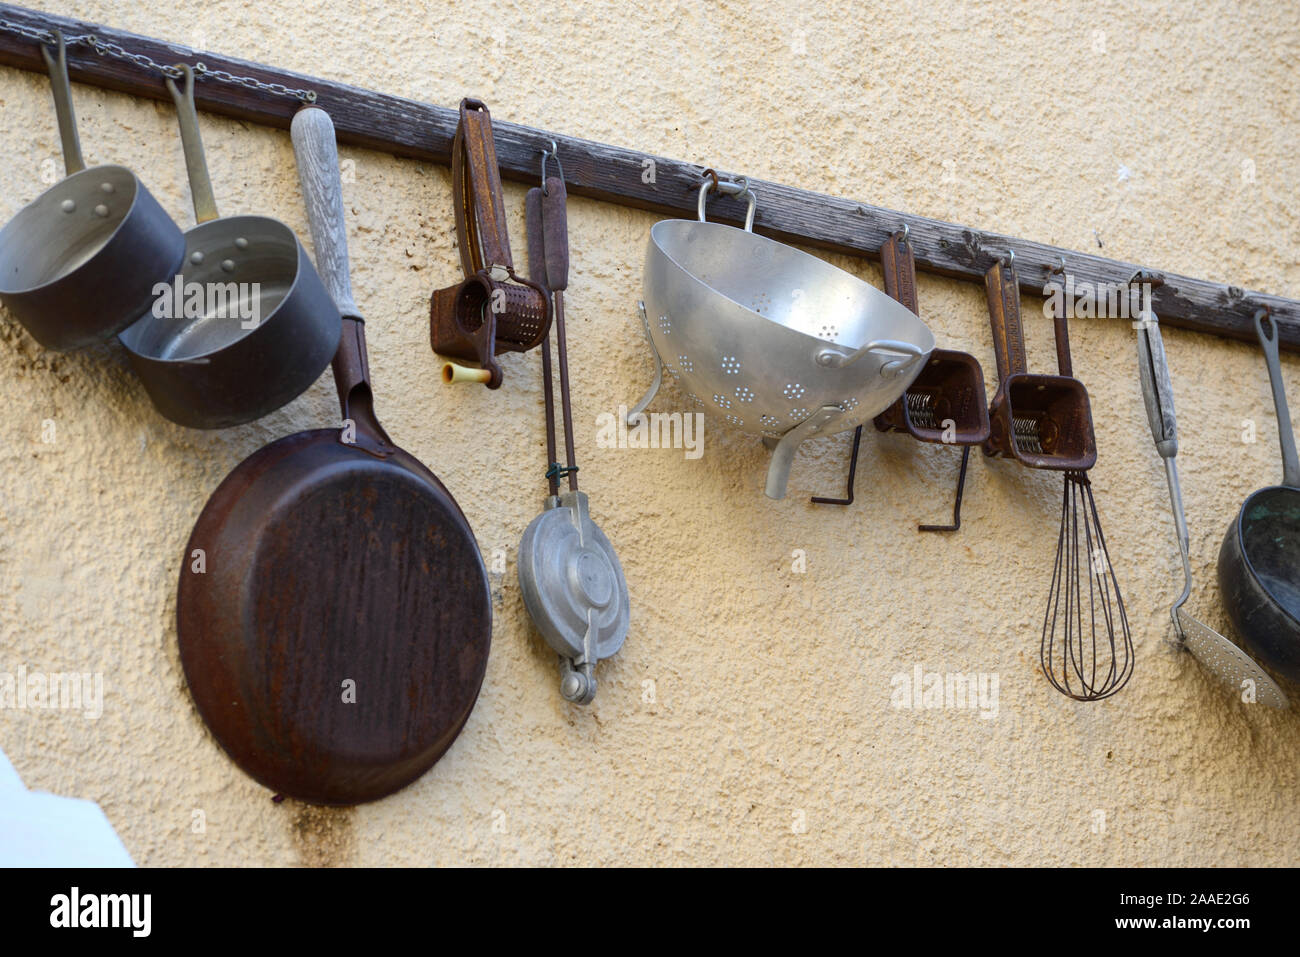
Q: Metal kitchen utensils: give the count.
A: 11